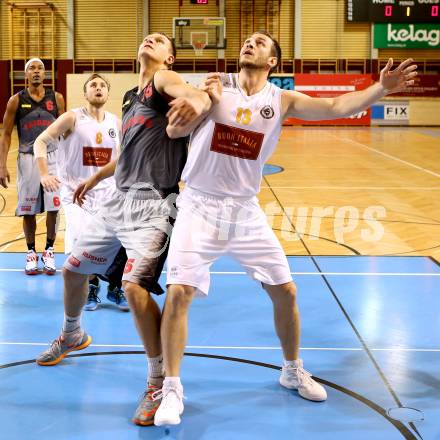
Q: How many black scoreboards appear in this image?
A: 1